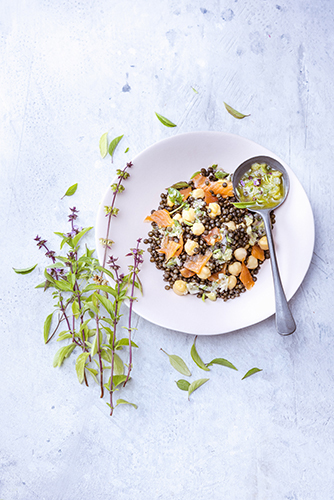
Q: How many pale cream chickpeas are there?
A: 15